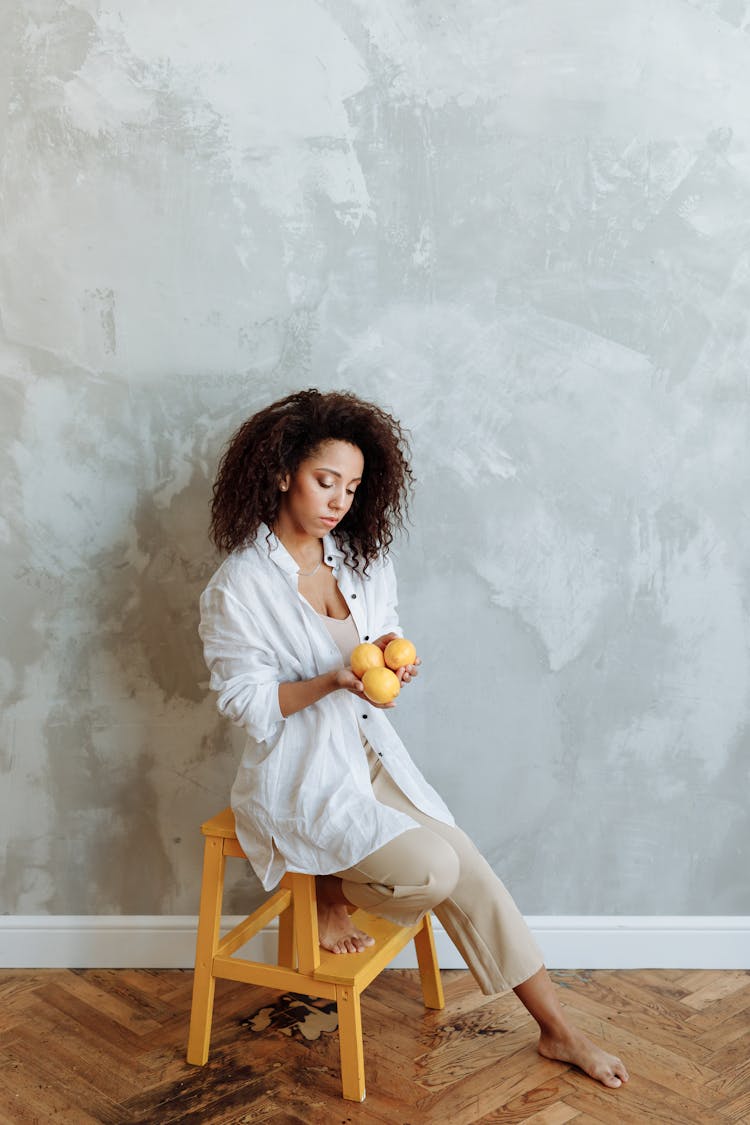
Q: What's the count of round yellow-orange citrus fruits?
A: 3